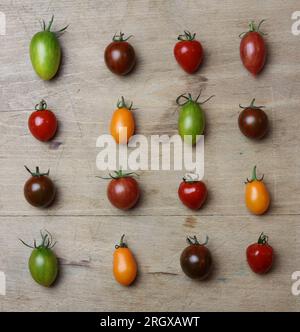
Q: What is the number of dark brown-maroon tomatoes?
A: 4